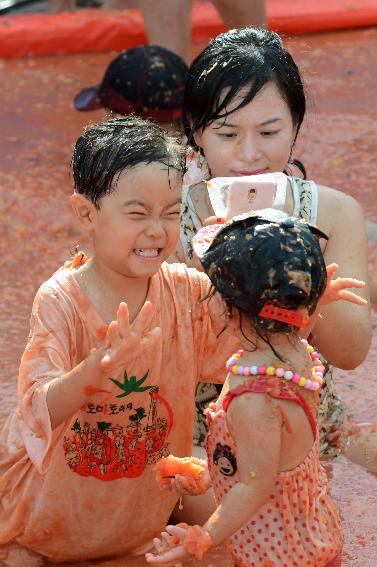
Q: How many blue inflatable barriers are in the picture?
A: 0